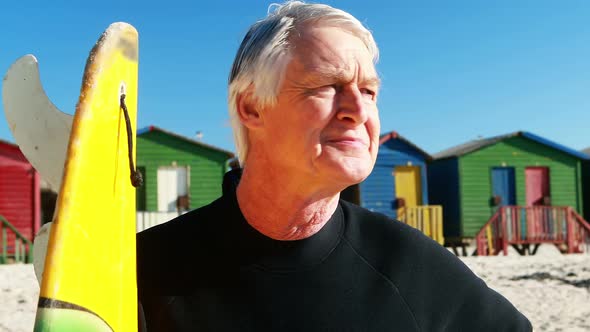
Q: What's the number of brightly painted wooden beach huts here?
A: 4